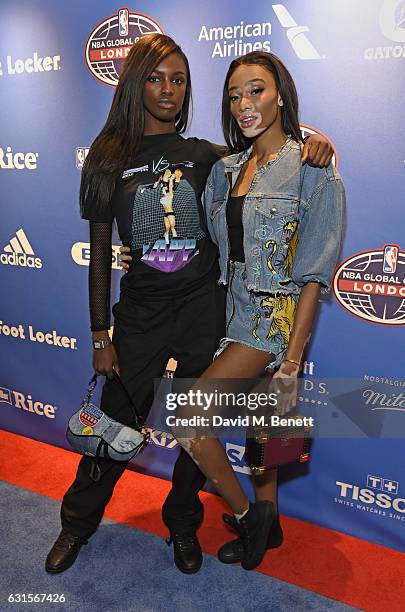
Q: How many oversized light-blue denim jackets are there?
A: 1